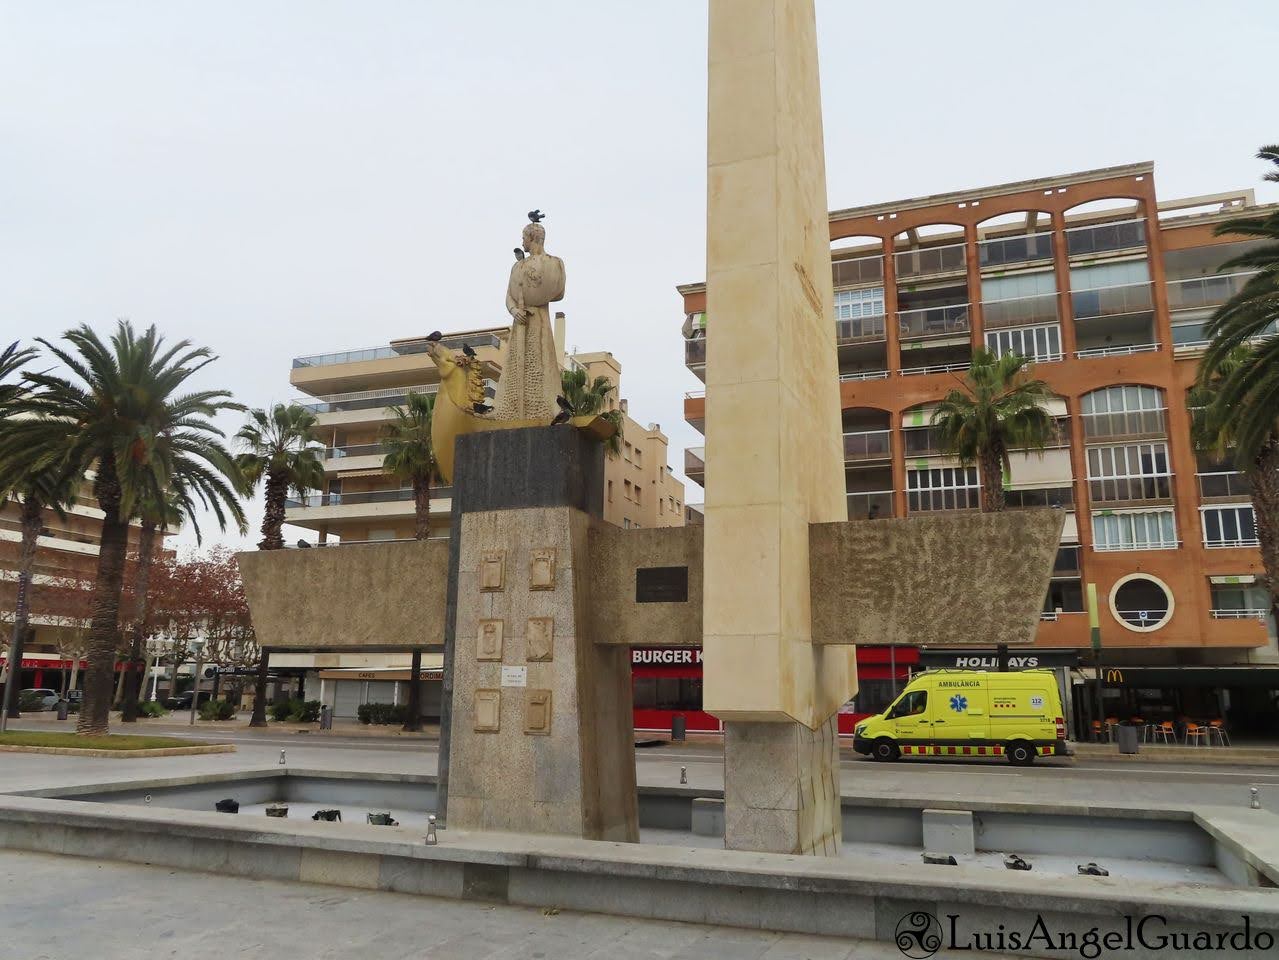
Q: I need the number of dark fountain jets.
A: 7